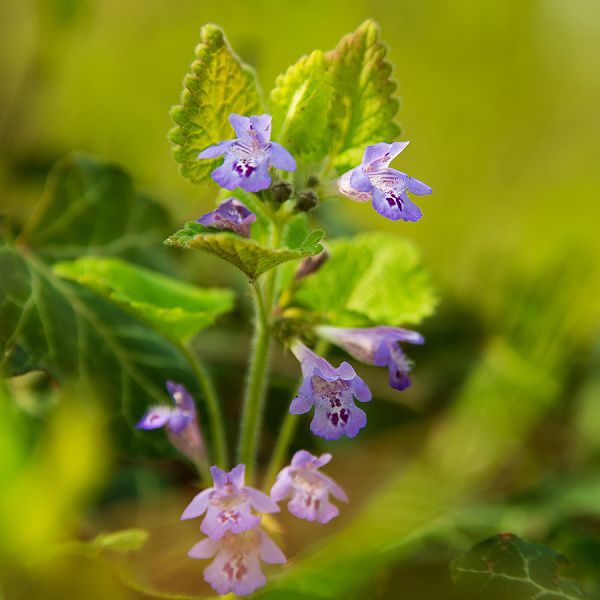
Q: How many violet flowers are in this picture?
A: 9